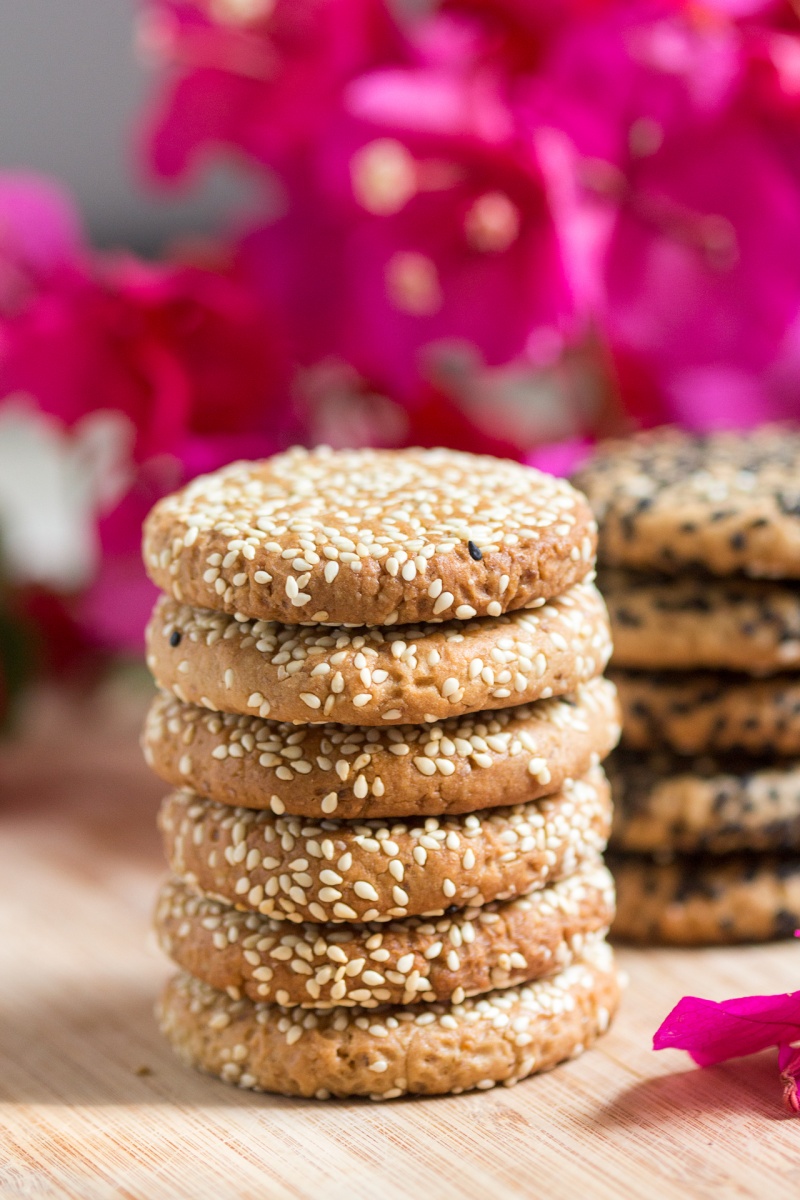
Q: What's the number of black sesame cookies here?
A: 5